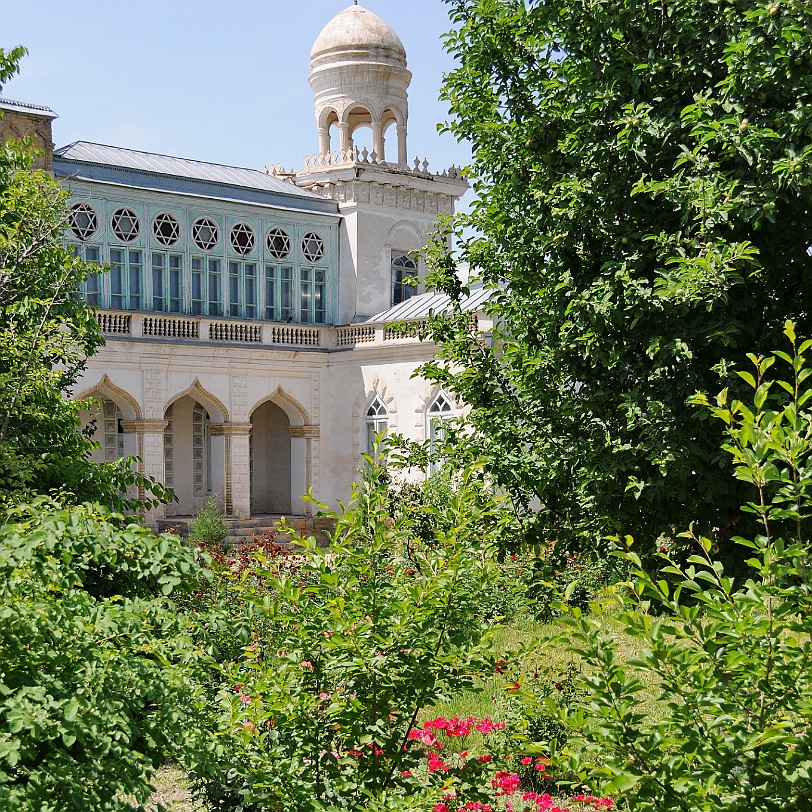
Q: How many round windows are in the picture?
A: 7